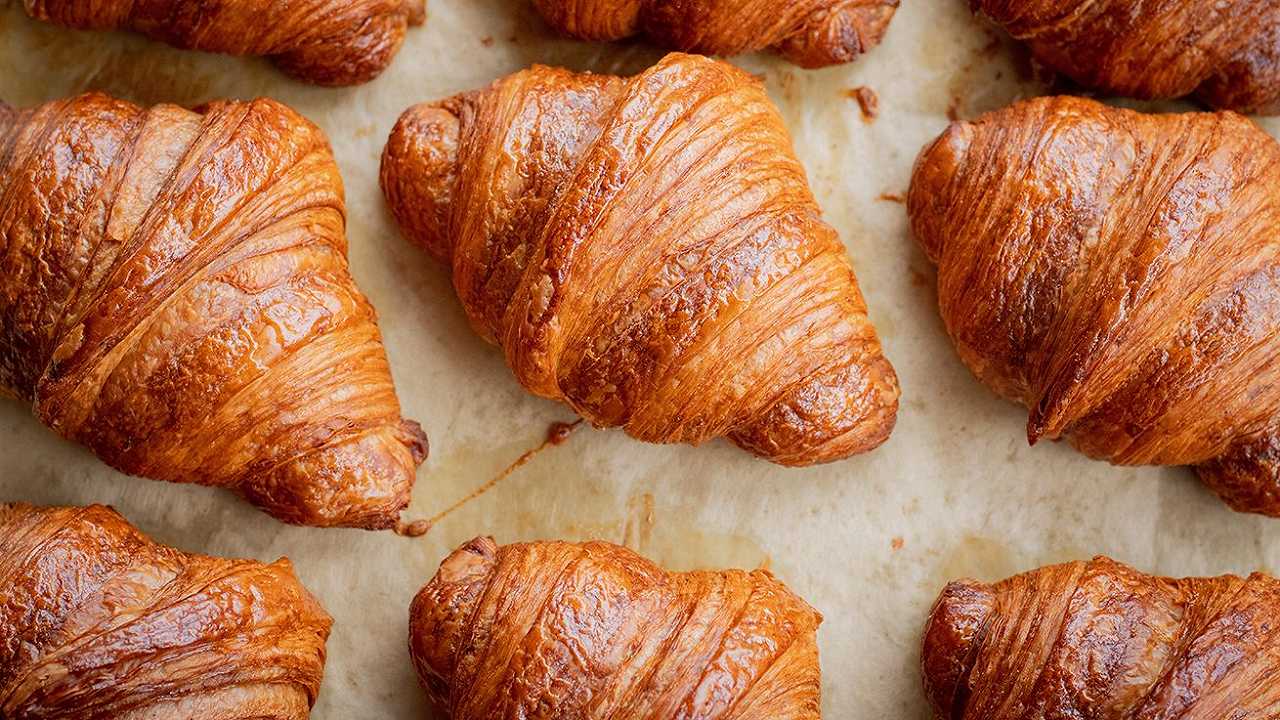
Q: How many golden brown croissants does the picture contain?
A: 9